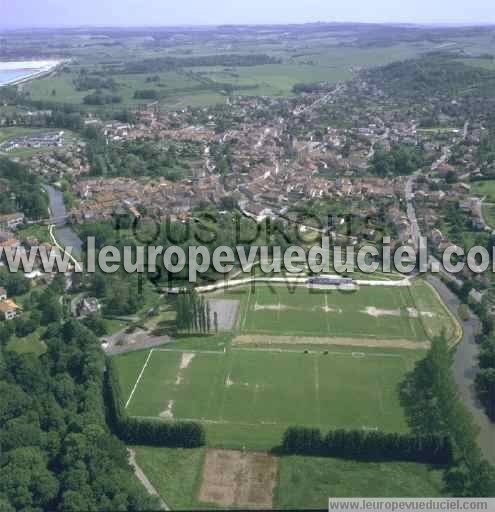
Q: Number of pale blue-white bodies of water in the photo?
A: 1